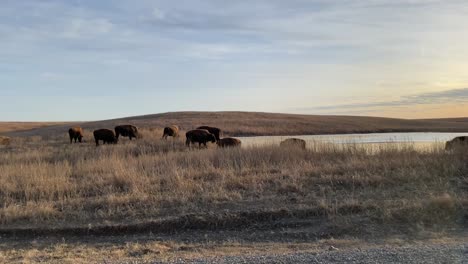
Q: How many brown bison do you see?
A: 9